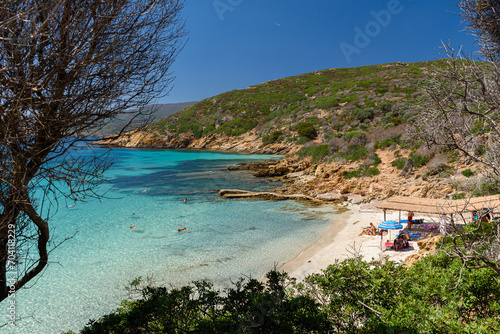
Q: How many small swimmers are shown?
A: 6